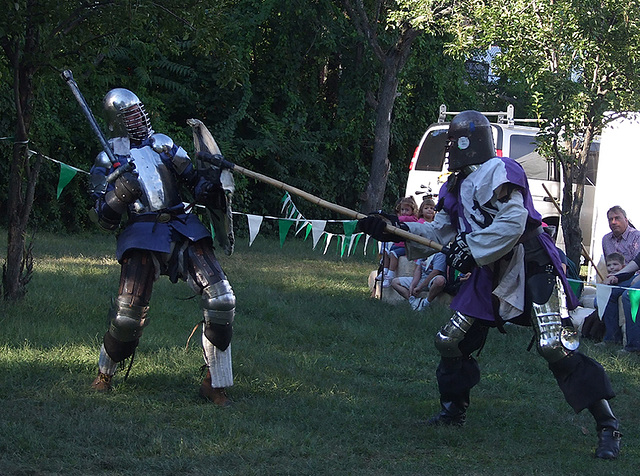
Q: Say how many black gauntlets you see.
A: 2